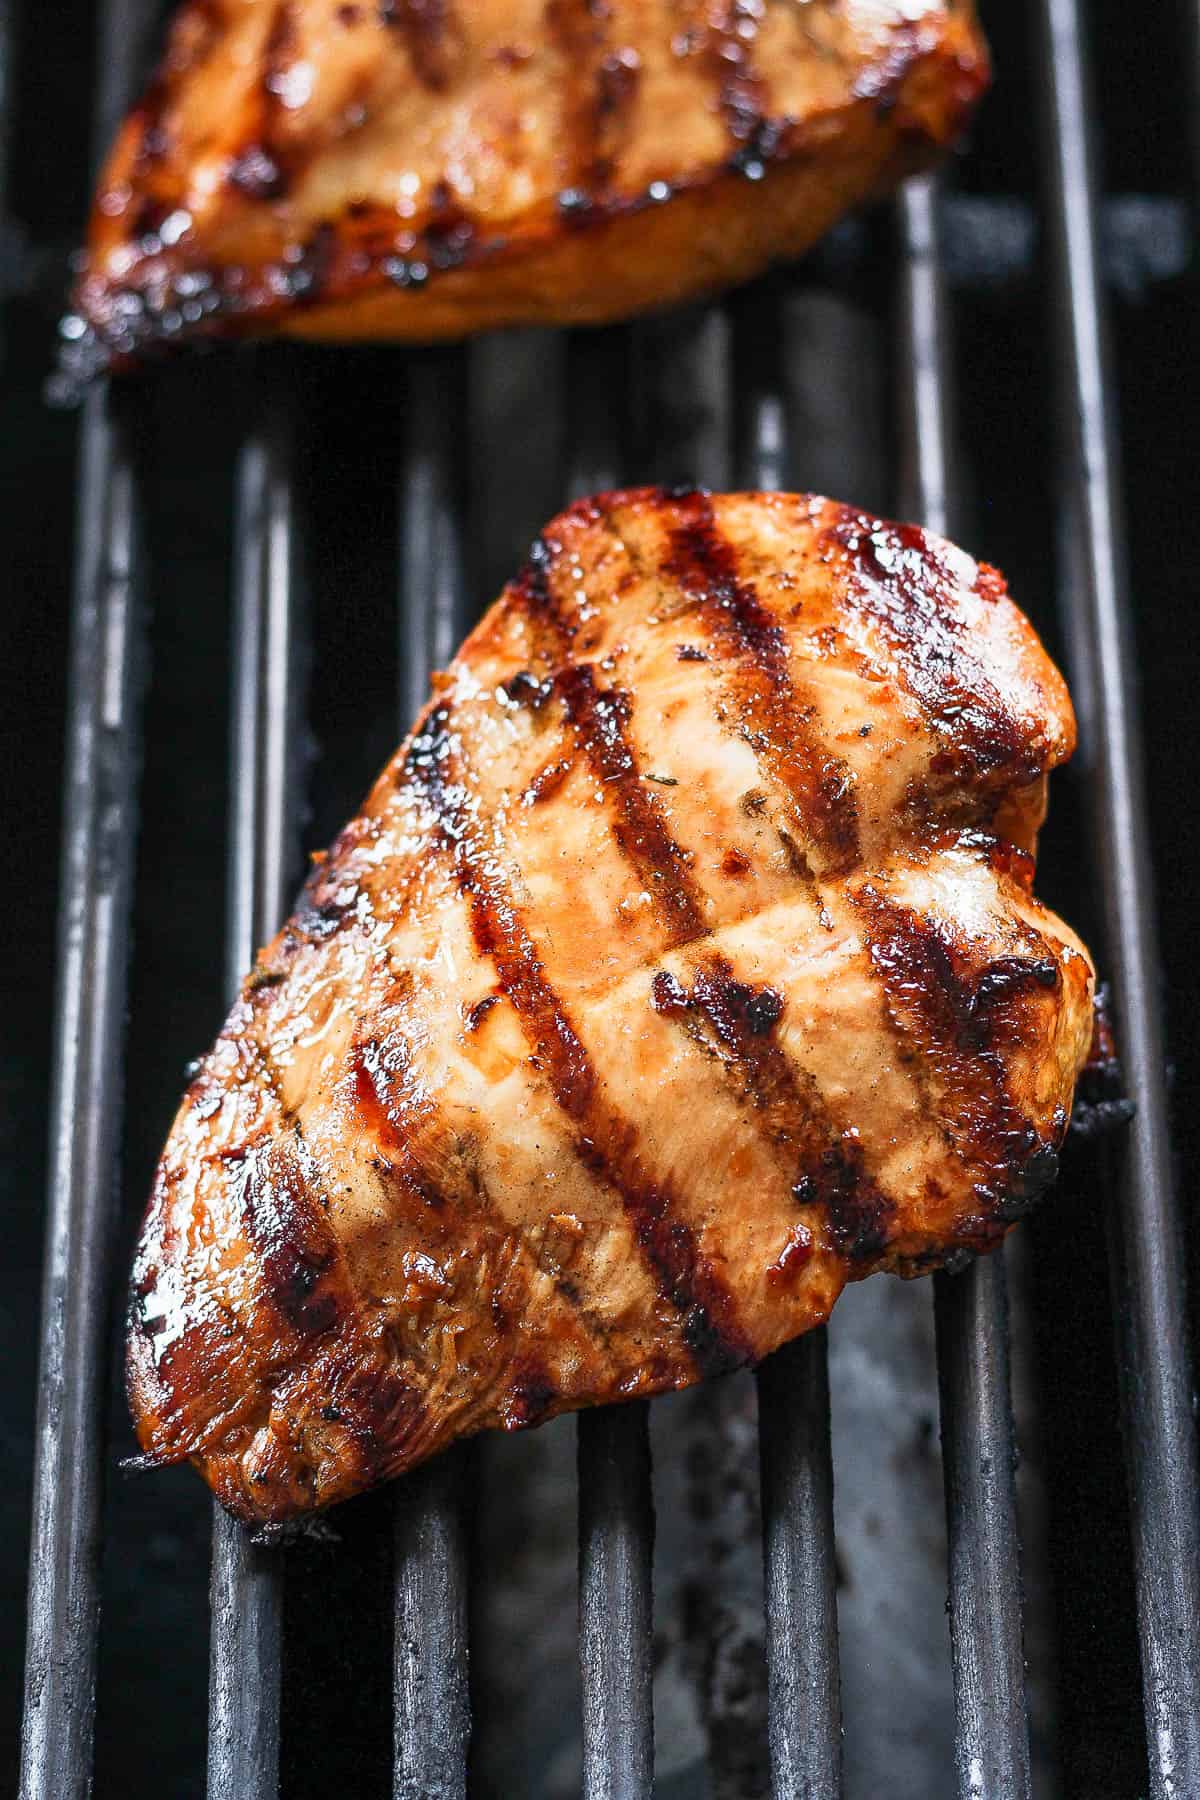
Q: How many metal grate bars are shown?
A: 7